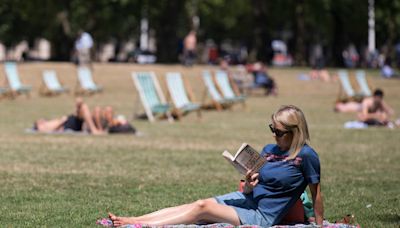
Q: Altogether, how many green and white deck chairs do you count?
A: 9